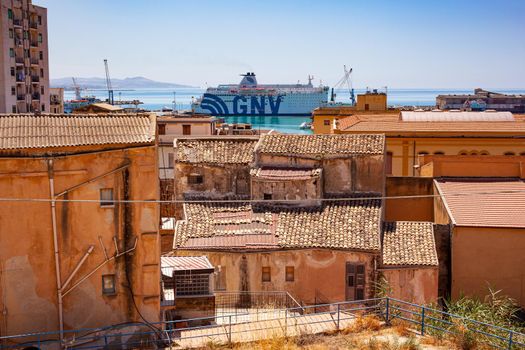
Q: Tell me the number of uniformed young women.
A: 0